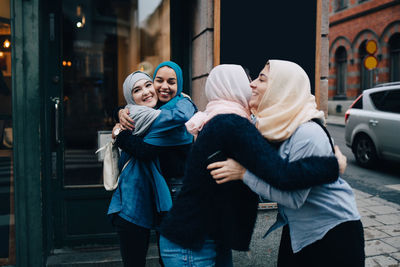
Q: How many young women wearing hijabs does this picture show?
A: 4